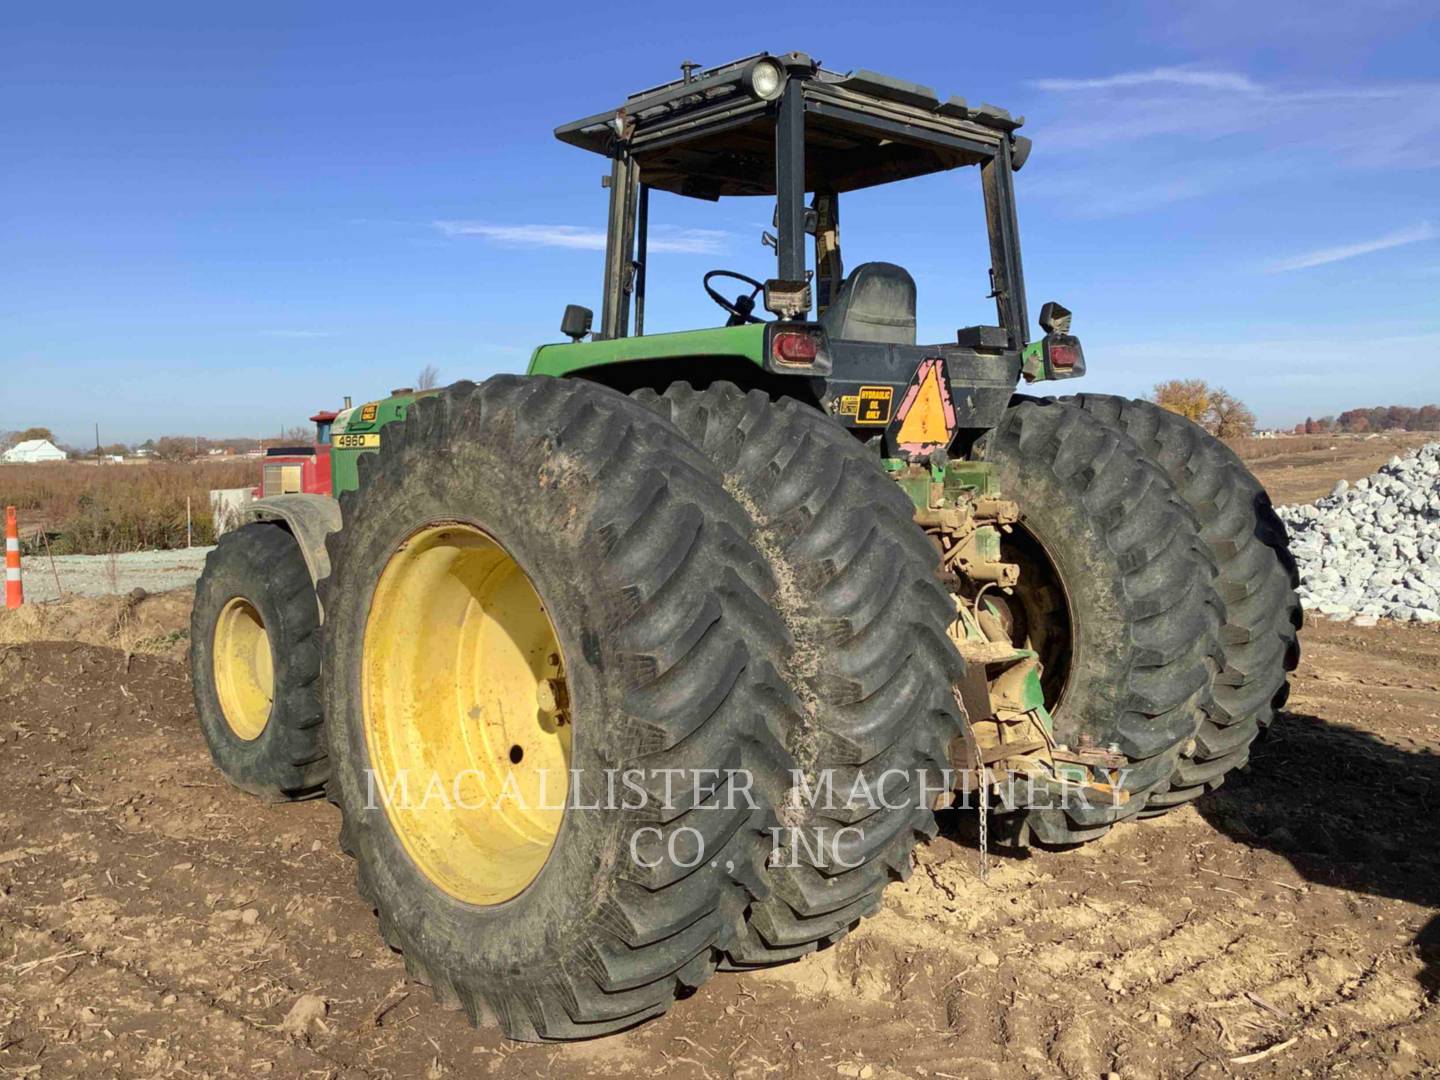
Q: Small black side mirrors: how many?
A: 2